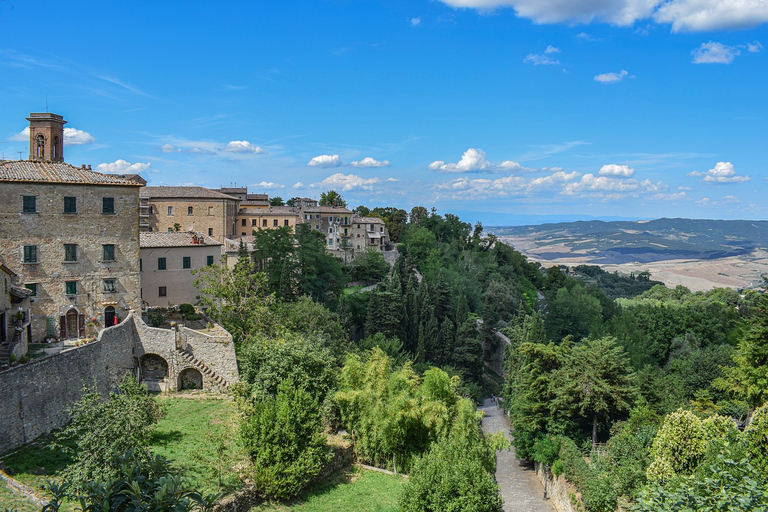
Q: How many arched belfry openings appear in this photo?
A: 2